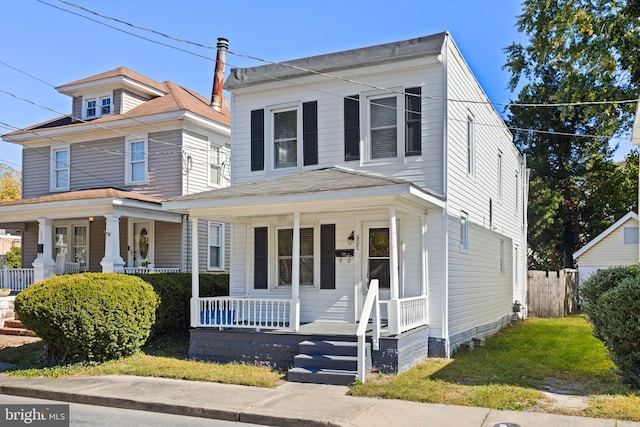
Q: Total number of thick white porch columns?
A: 2